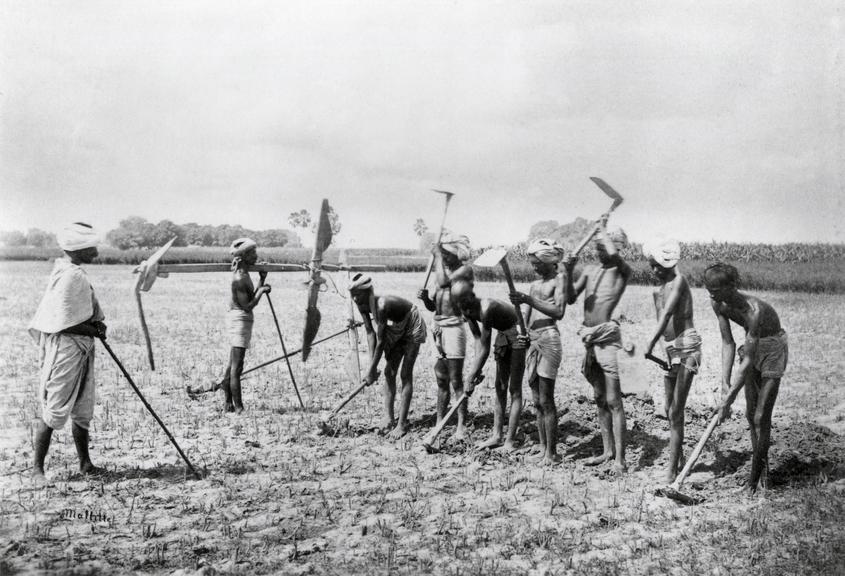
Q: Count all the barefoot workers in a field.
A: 9